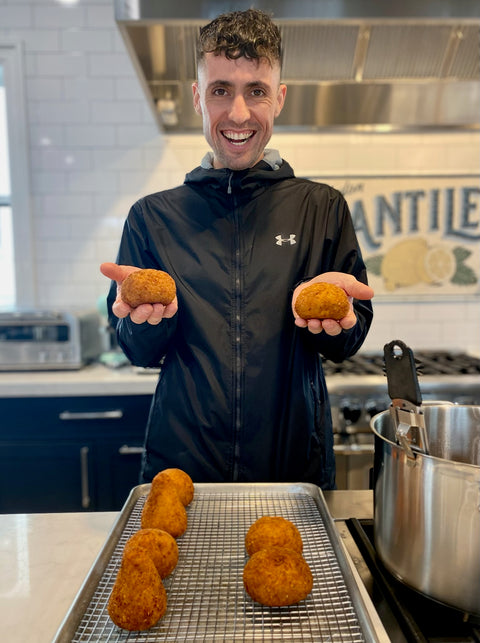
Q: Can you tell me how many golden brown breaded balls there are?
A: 8